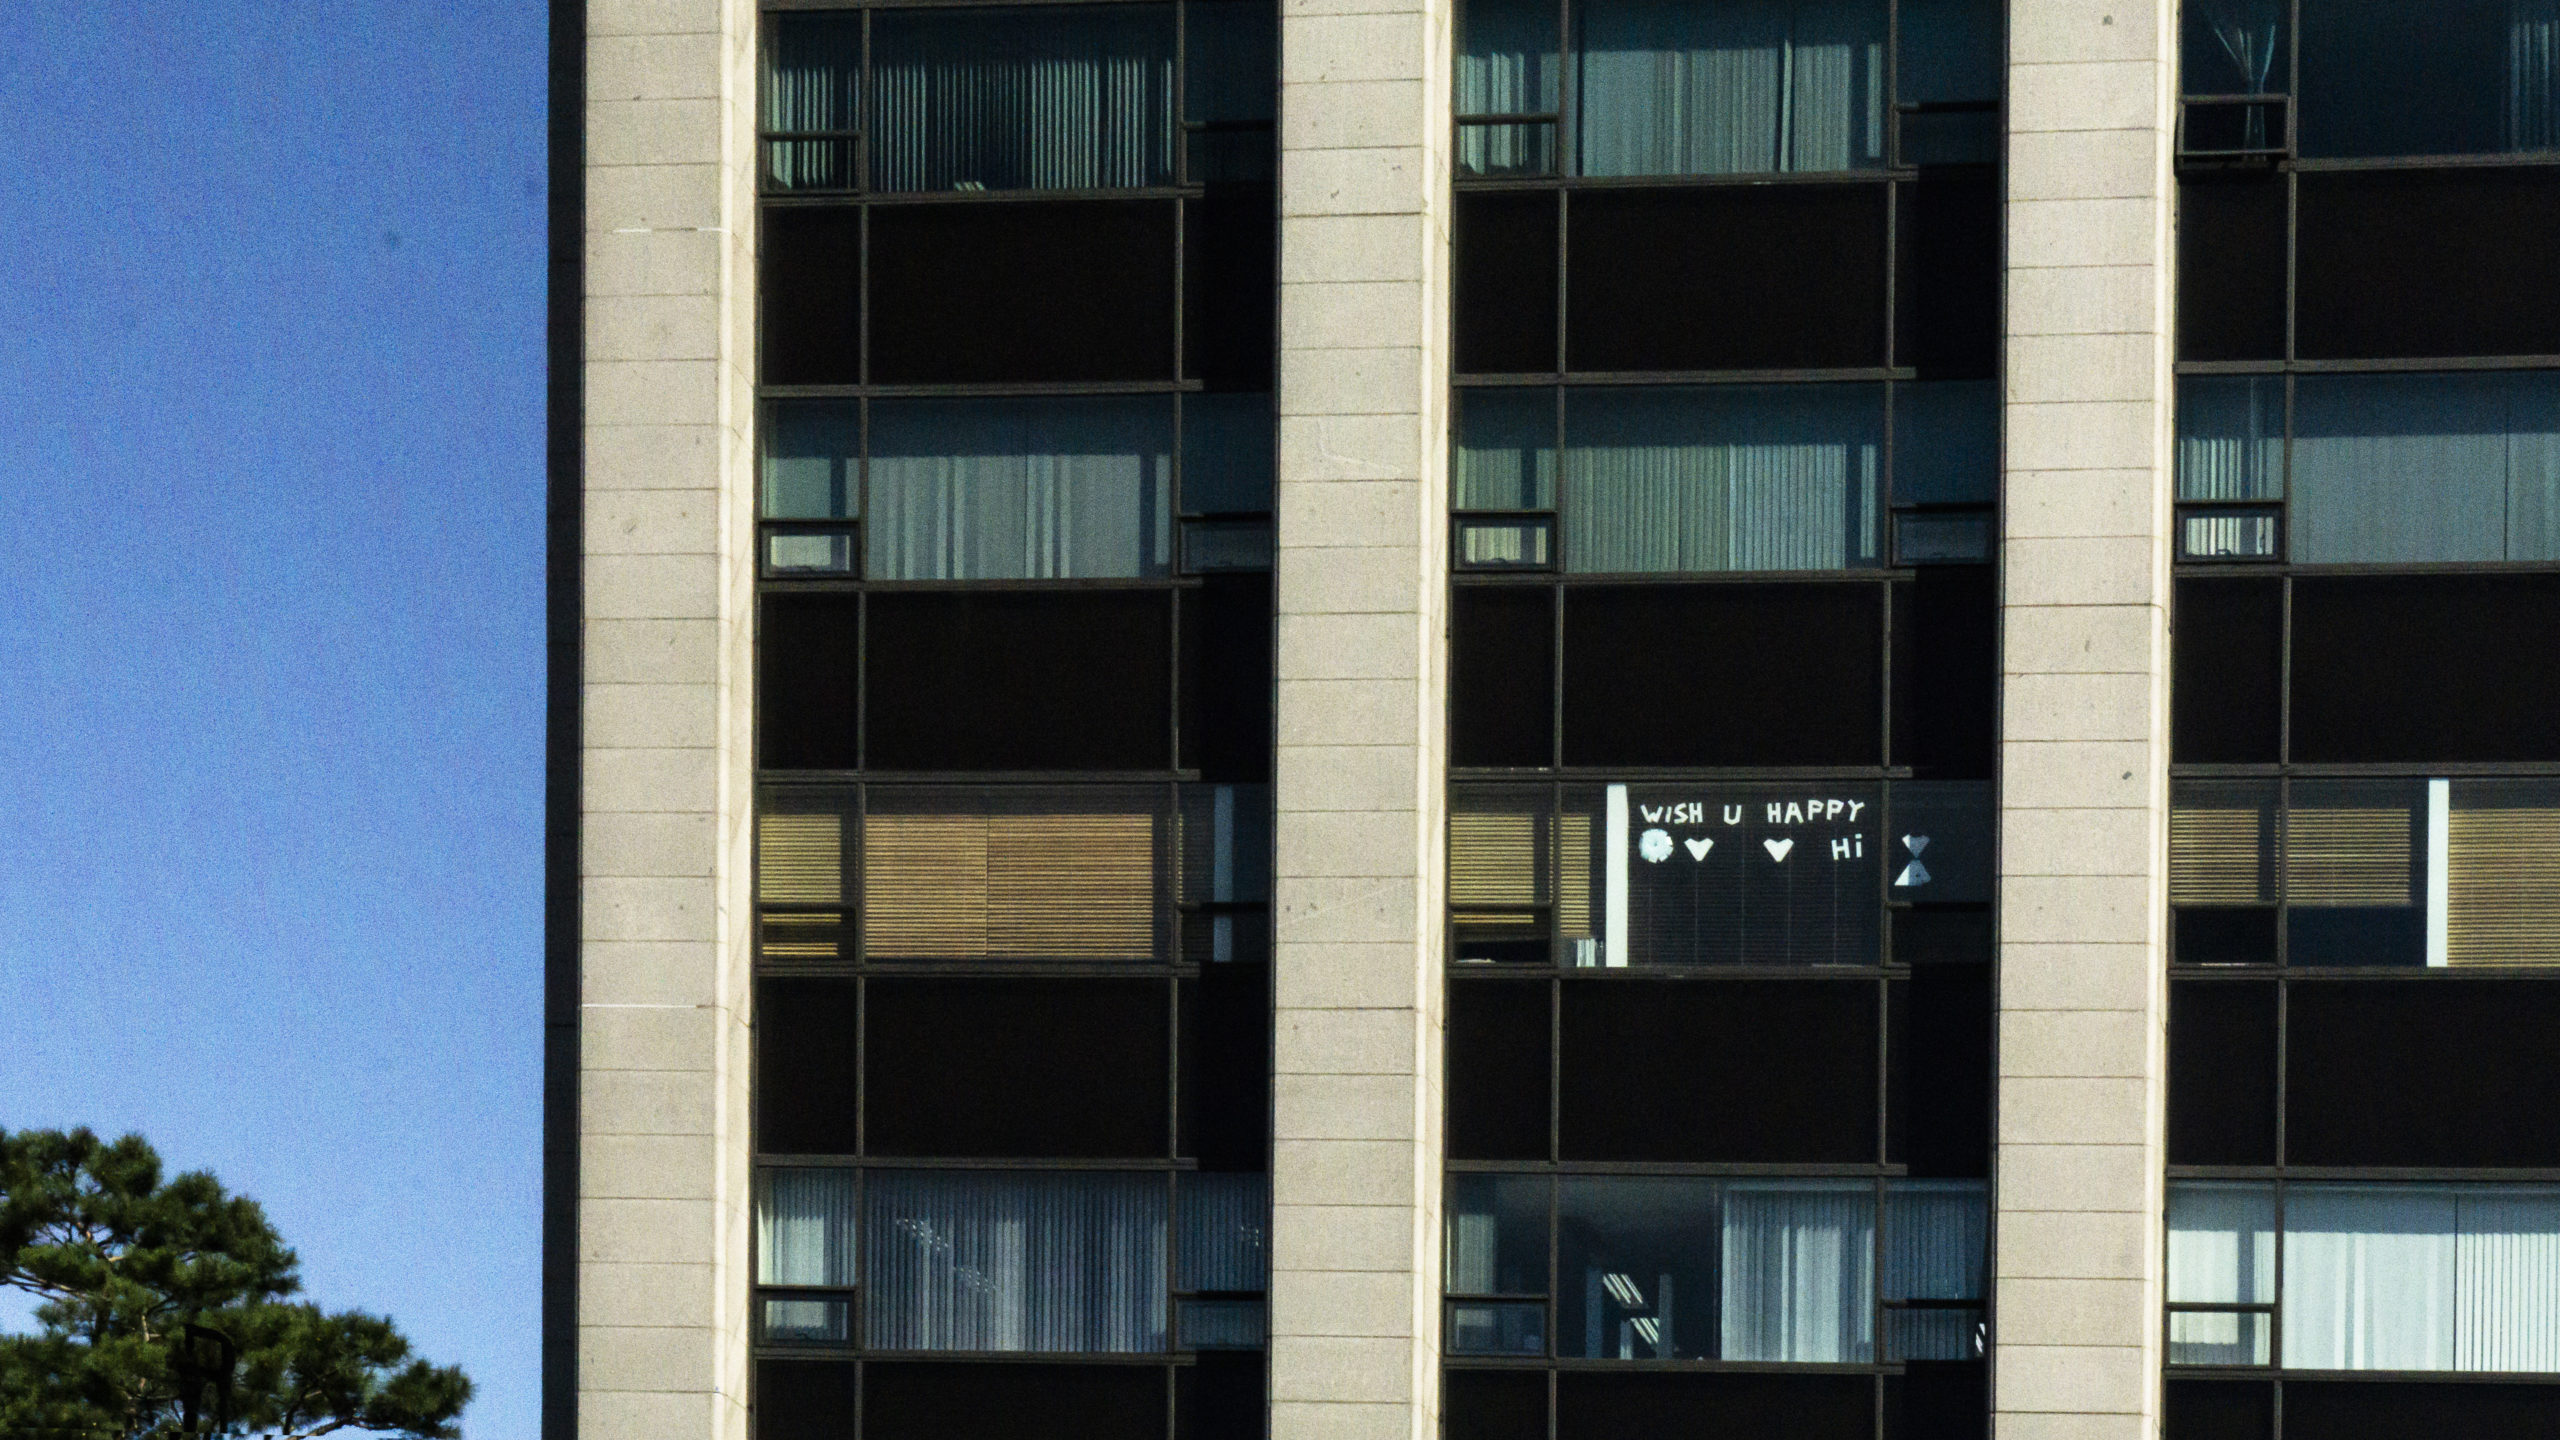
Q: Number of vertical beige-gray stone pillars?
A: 3